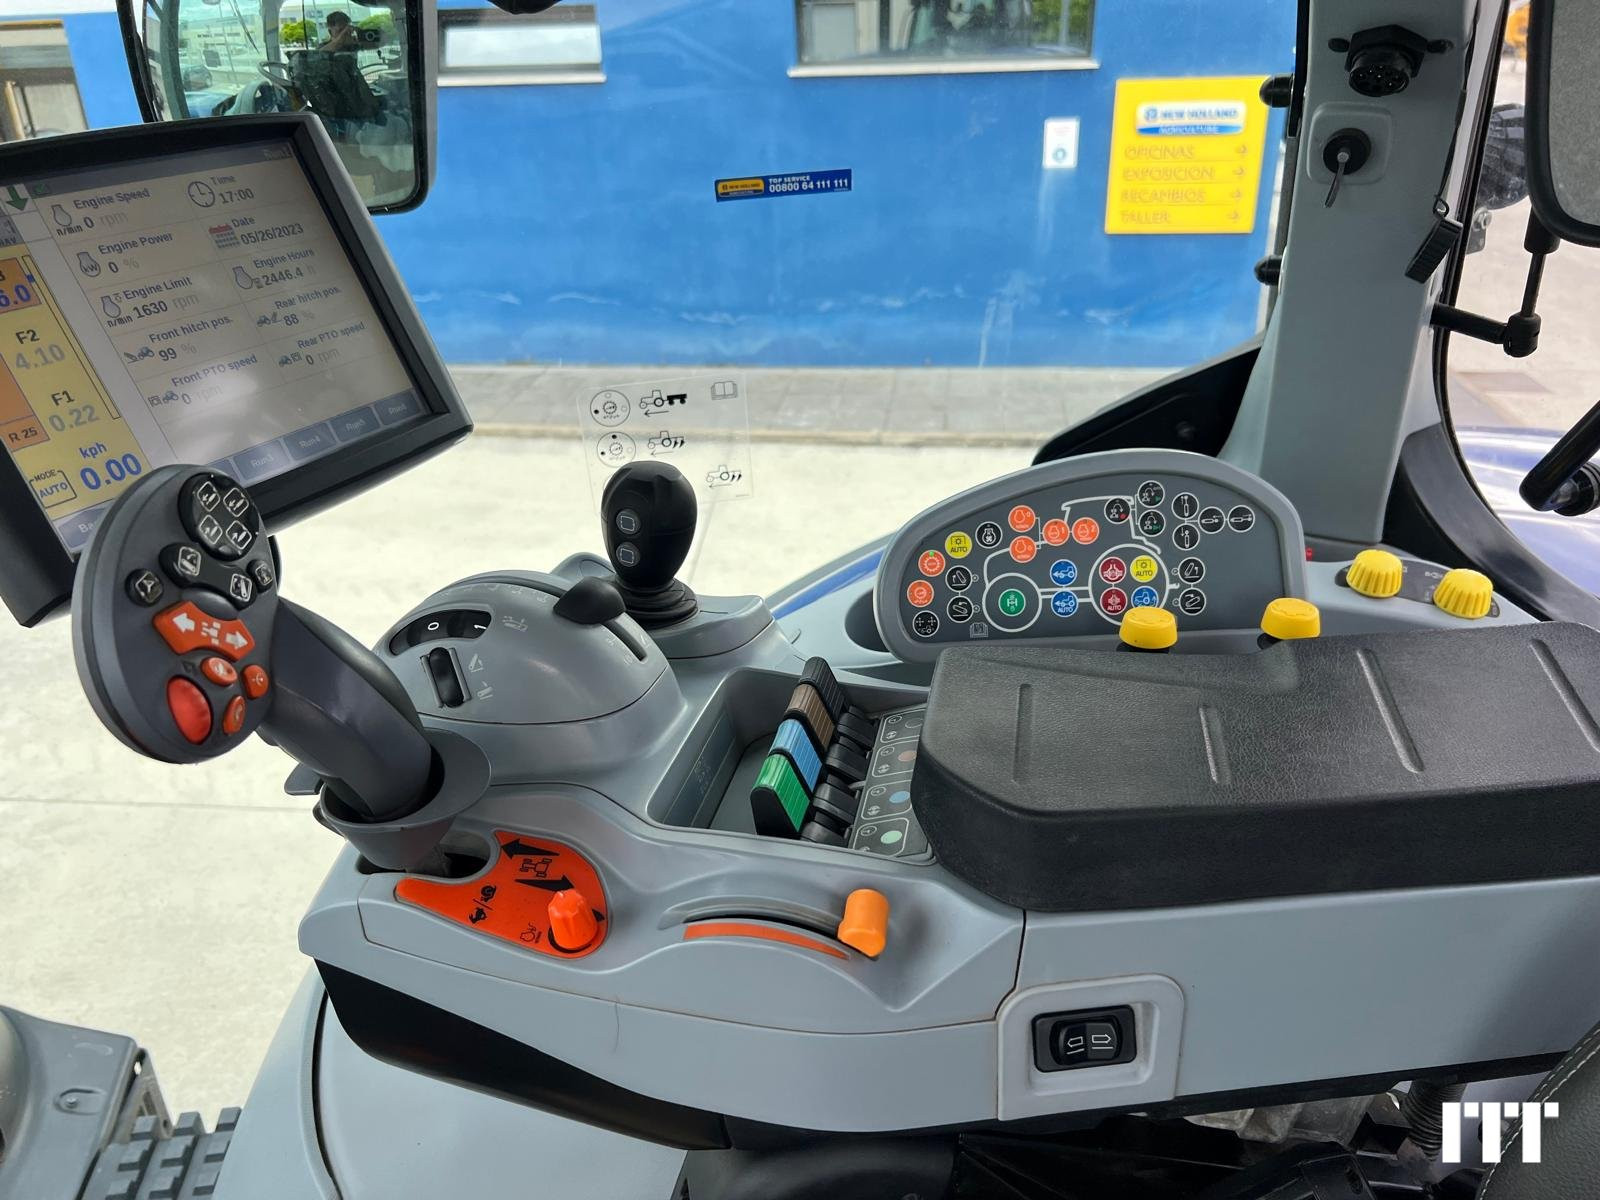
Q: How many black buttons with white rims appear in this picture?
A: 13